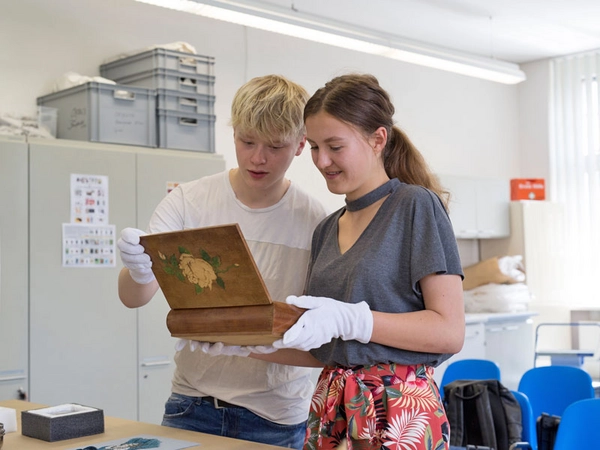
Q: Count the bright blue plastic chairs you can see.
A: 4